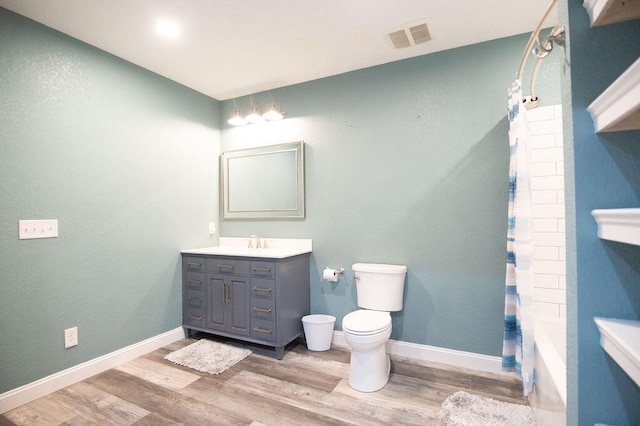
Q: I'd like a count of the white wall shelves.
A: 4